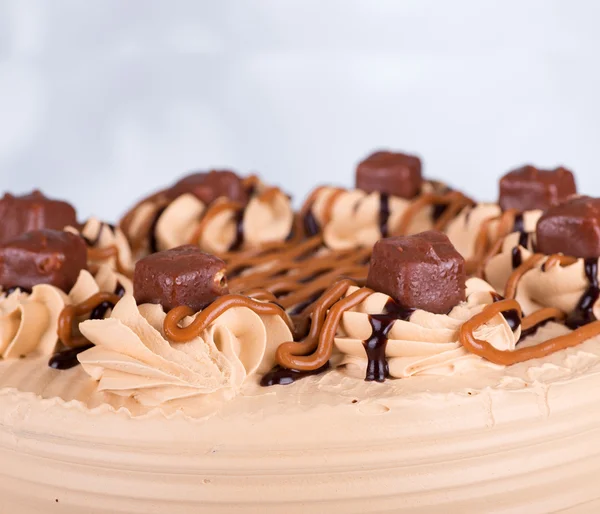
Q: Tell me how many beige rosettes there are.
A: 8